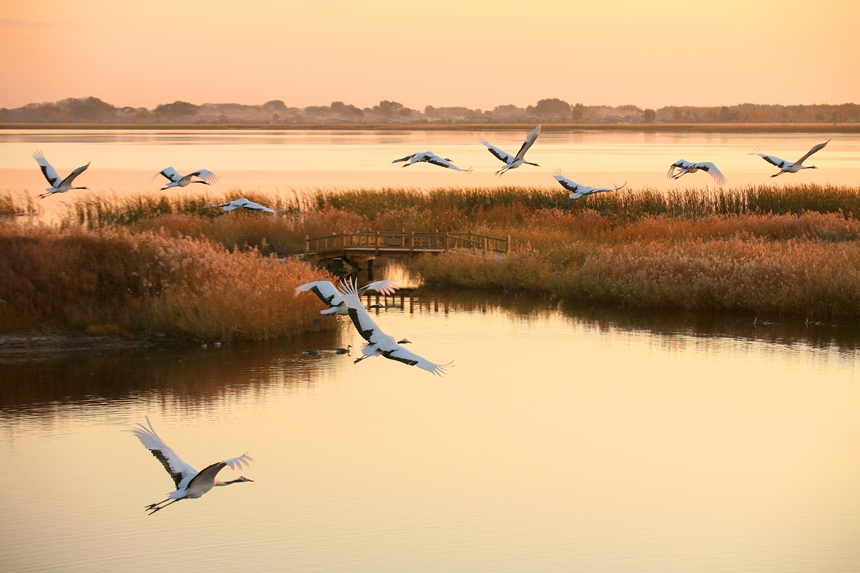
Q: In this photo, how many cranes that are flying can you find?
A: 11